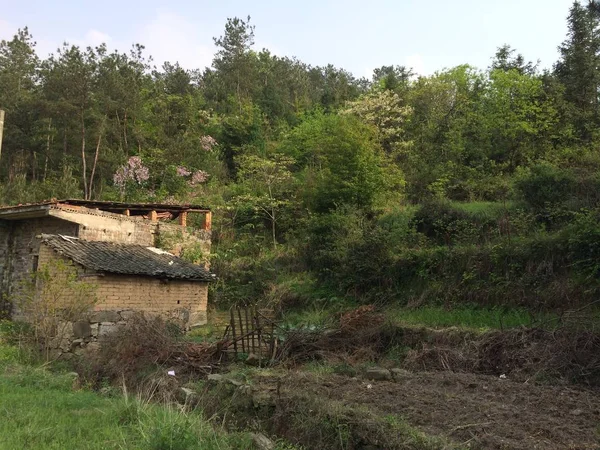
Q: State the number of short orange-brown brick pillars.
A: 4